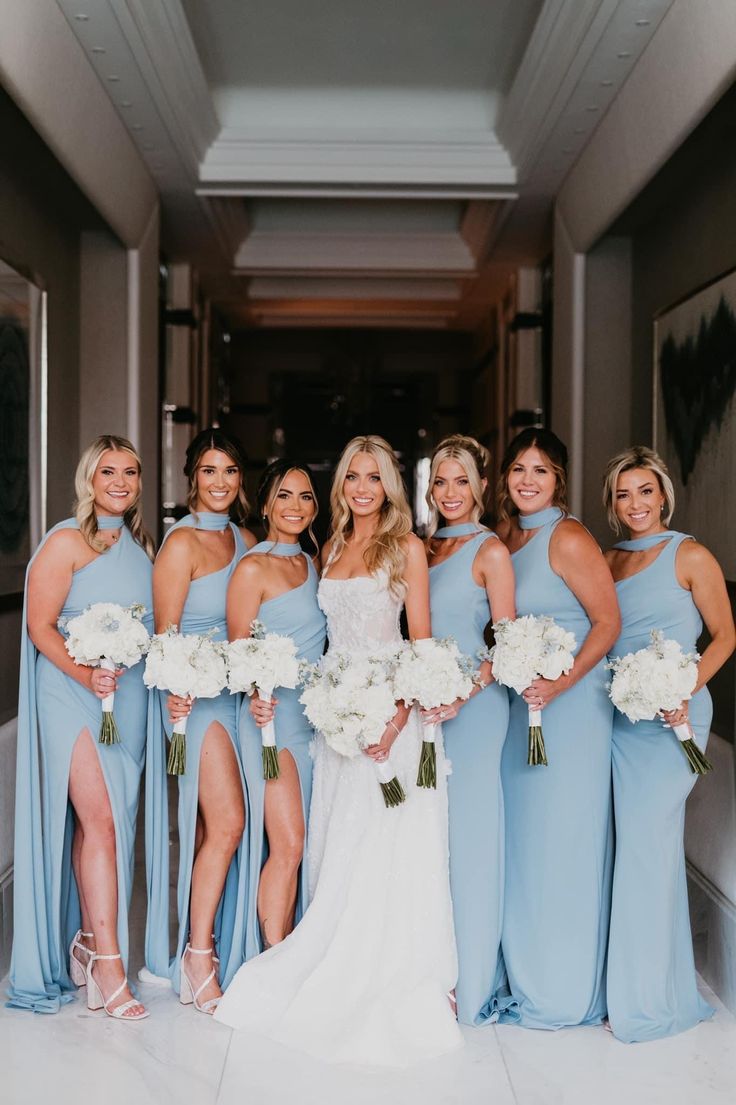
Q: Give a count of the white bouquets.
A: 7